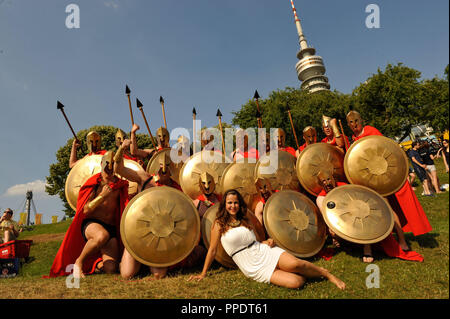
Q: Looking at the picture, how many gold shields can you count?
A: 12